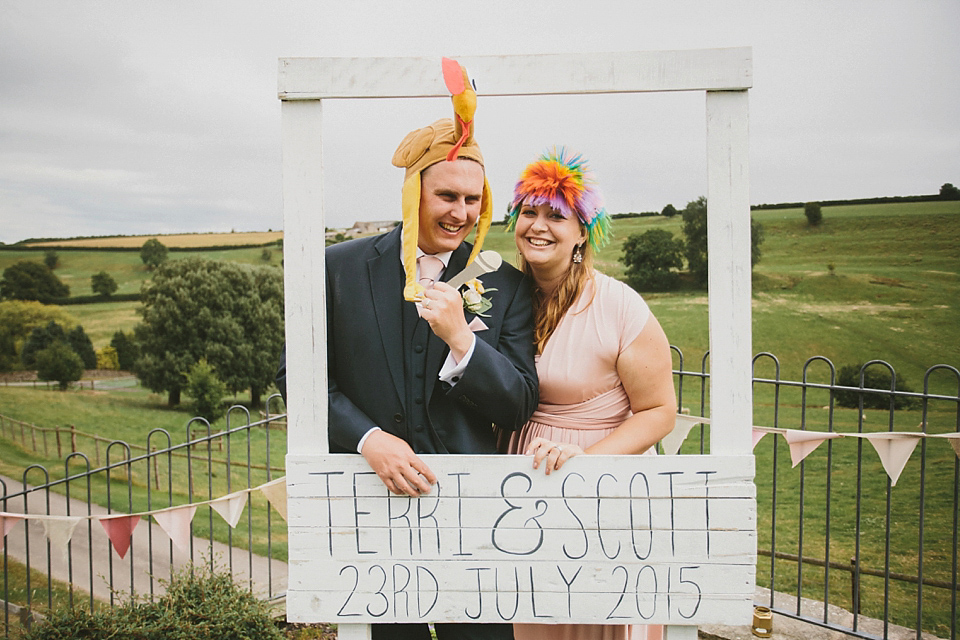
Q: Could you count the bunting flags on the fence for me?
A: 11